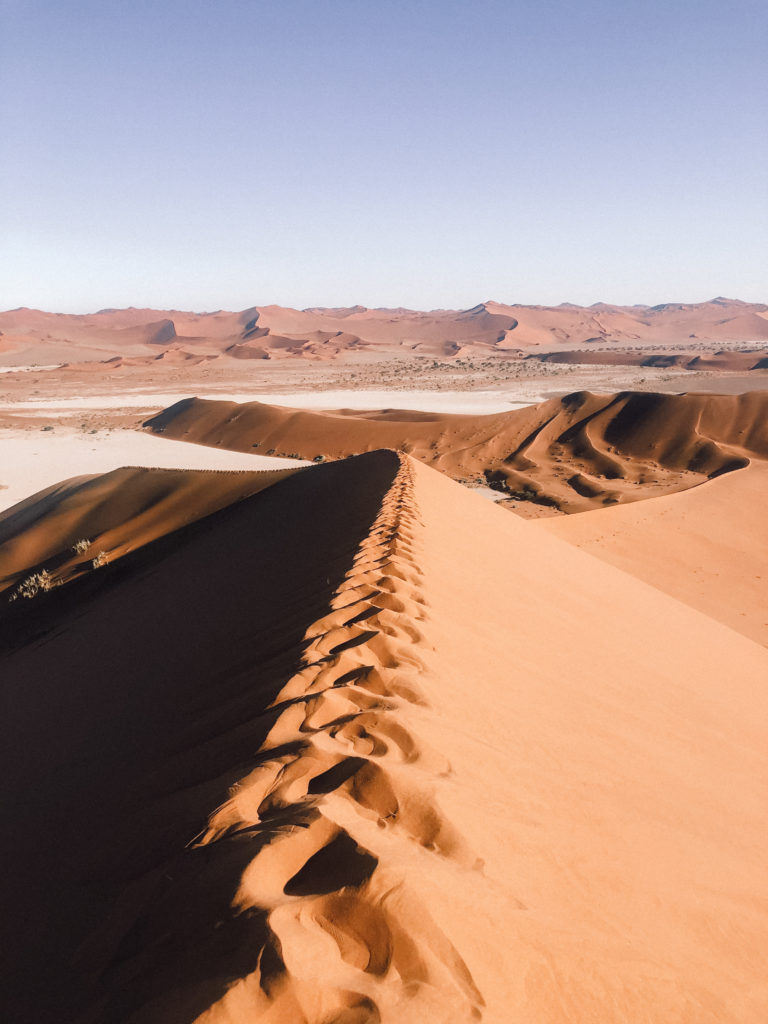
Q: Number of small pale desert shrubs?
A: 3